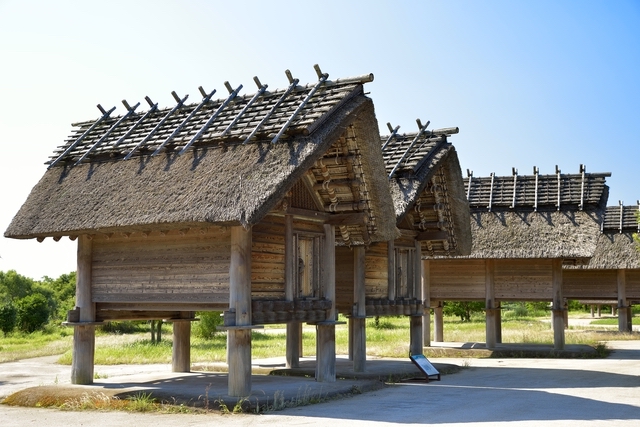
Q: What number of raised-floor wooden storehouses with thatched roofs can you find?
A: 4